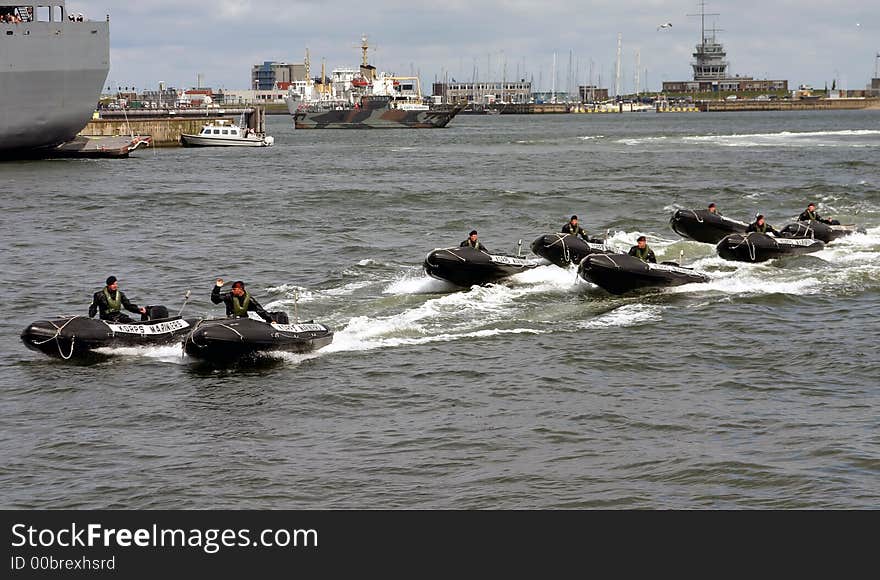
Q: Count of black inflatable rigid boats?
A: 8